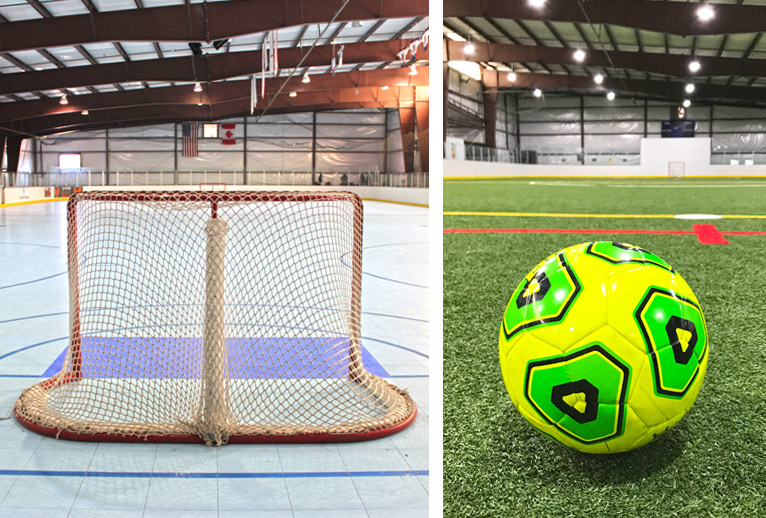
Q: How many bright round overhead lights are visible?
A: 11